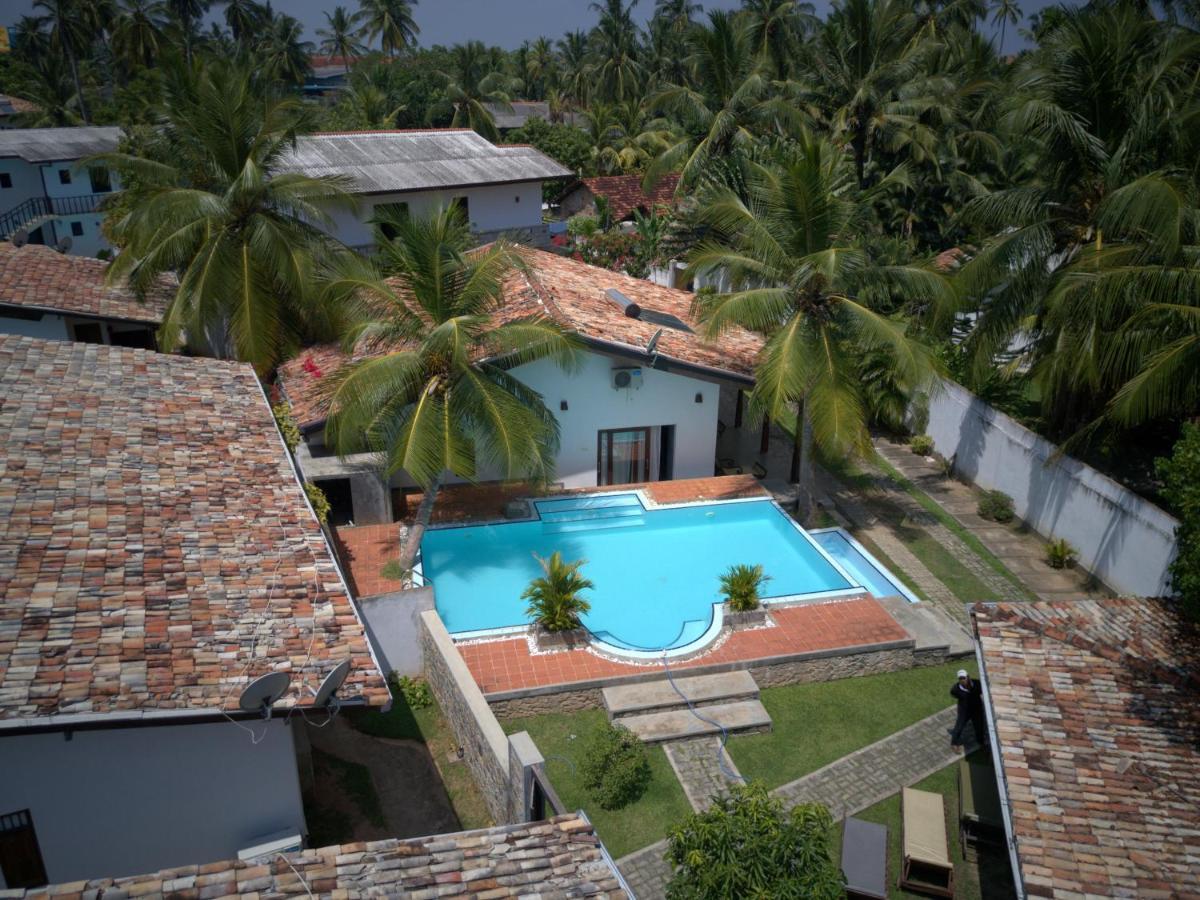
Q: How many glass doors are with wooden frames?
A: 1